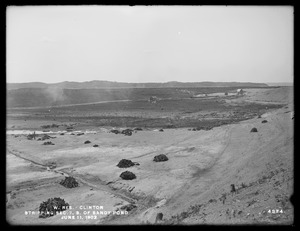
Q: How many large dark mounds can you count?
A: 5